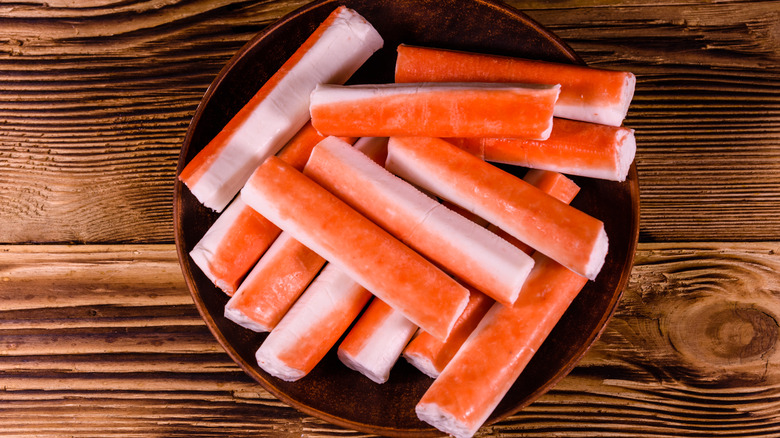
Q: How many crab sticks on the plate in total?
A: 13